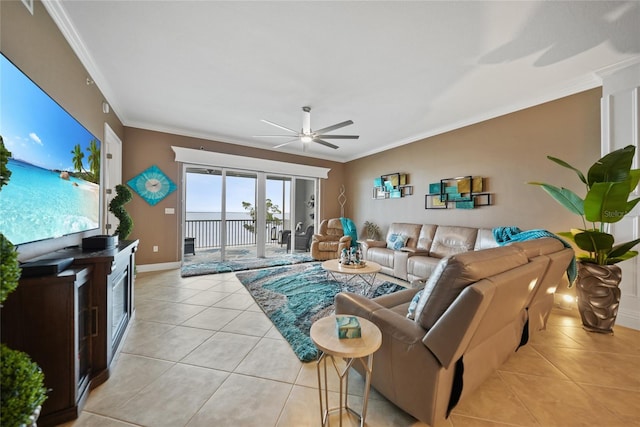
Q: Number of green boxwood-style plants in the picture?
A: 2